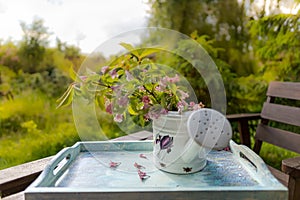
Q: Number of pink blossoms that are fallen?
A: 4